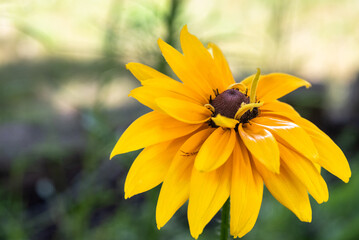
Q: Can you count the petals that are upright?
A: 1